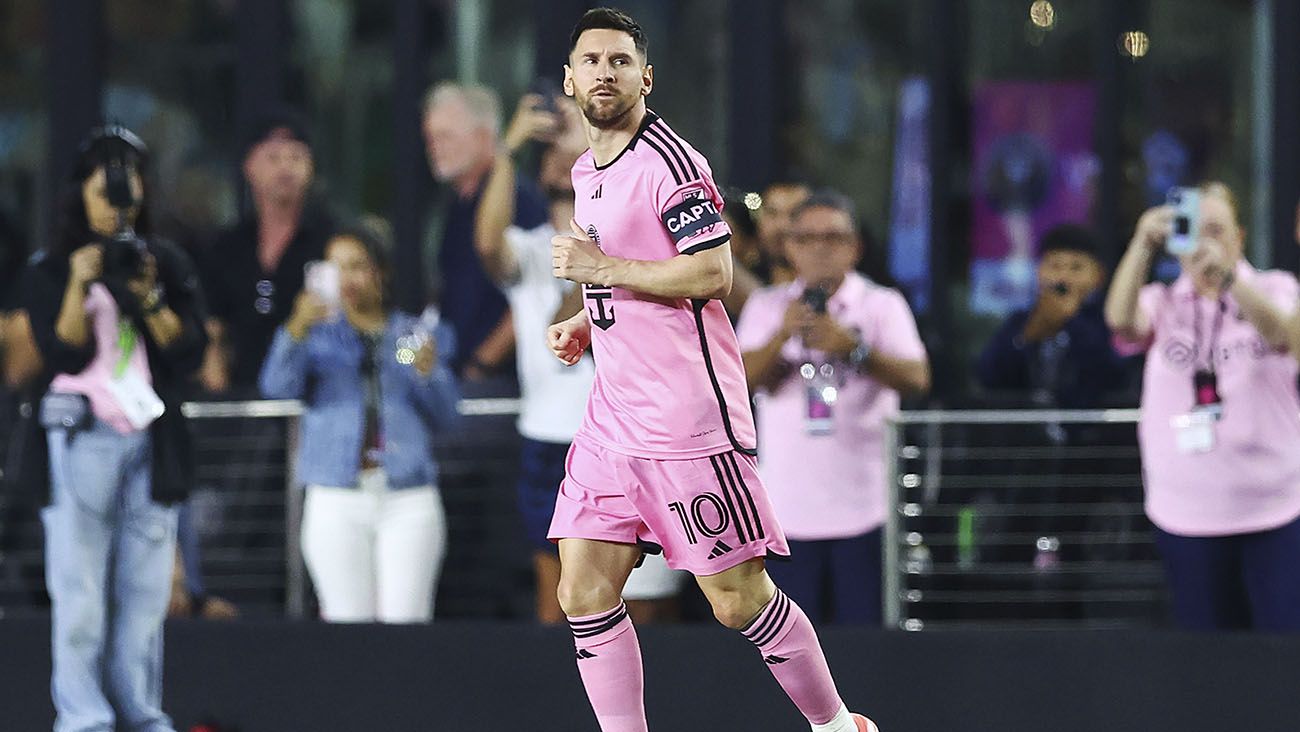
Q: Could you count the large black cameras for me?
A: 1